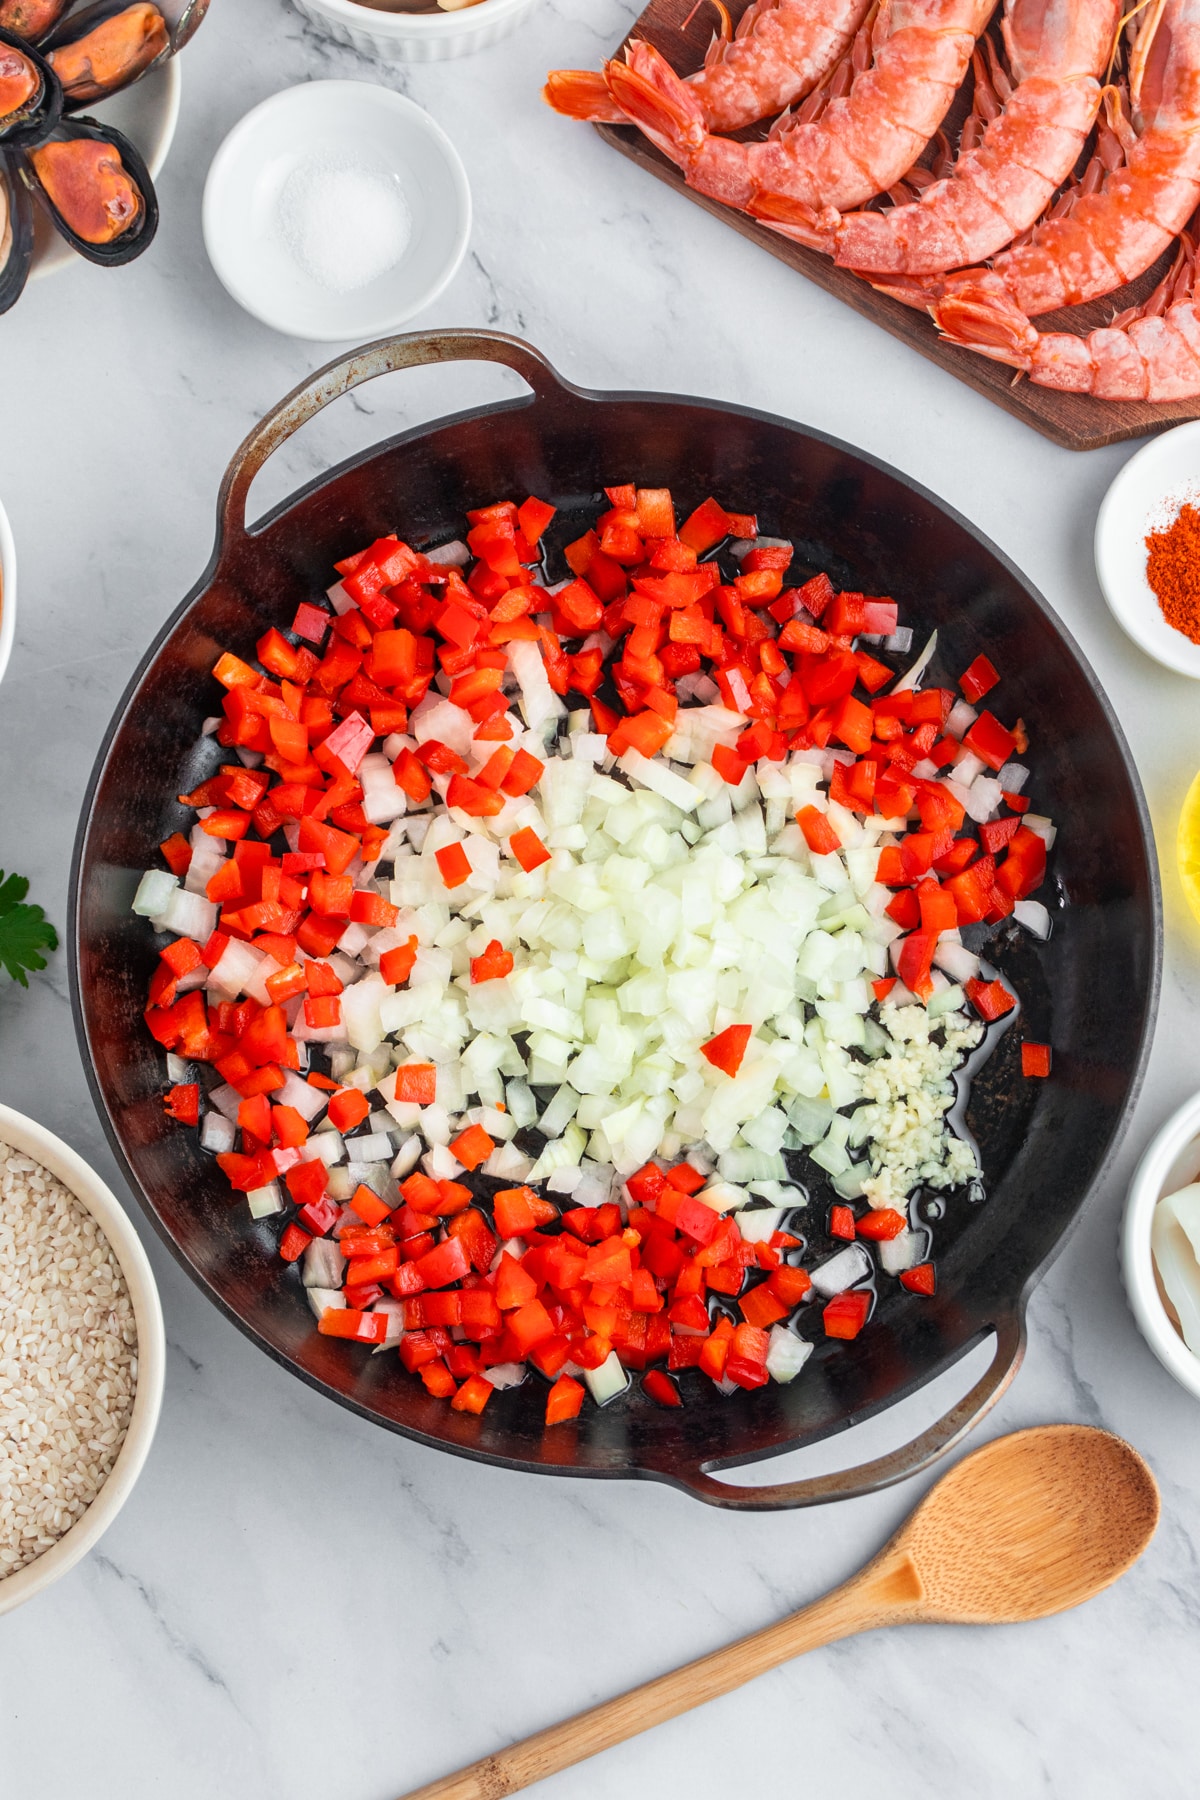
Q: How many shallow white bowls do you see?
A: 2